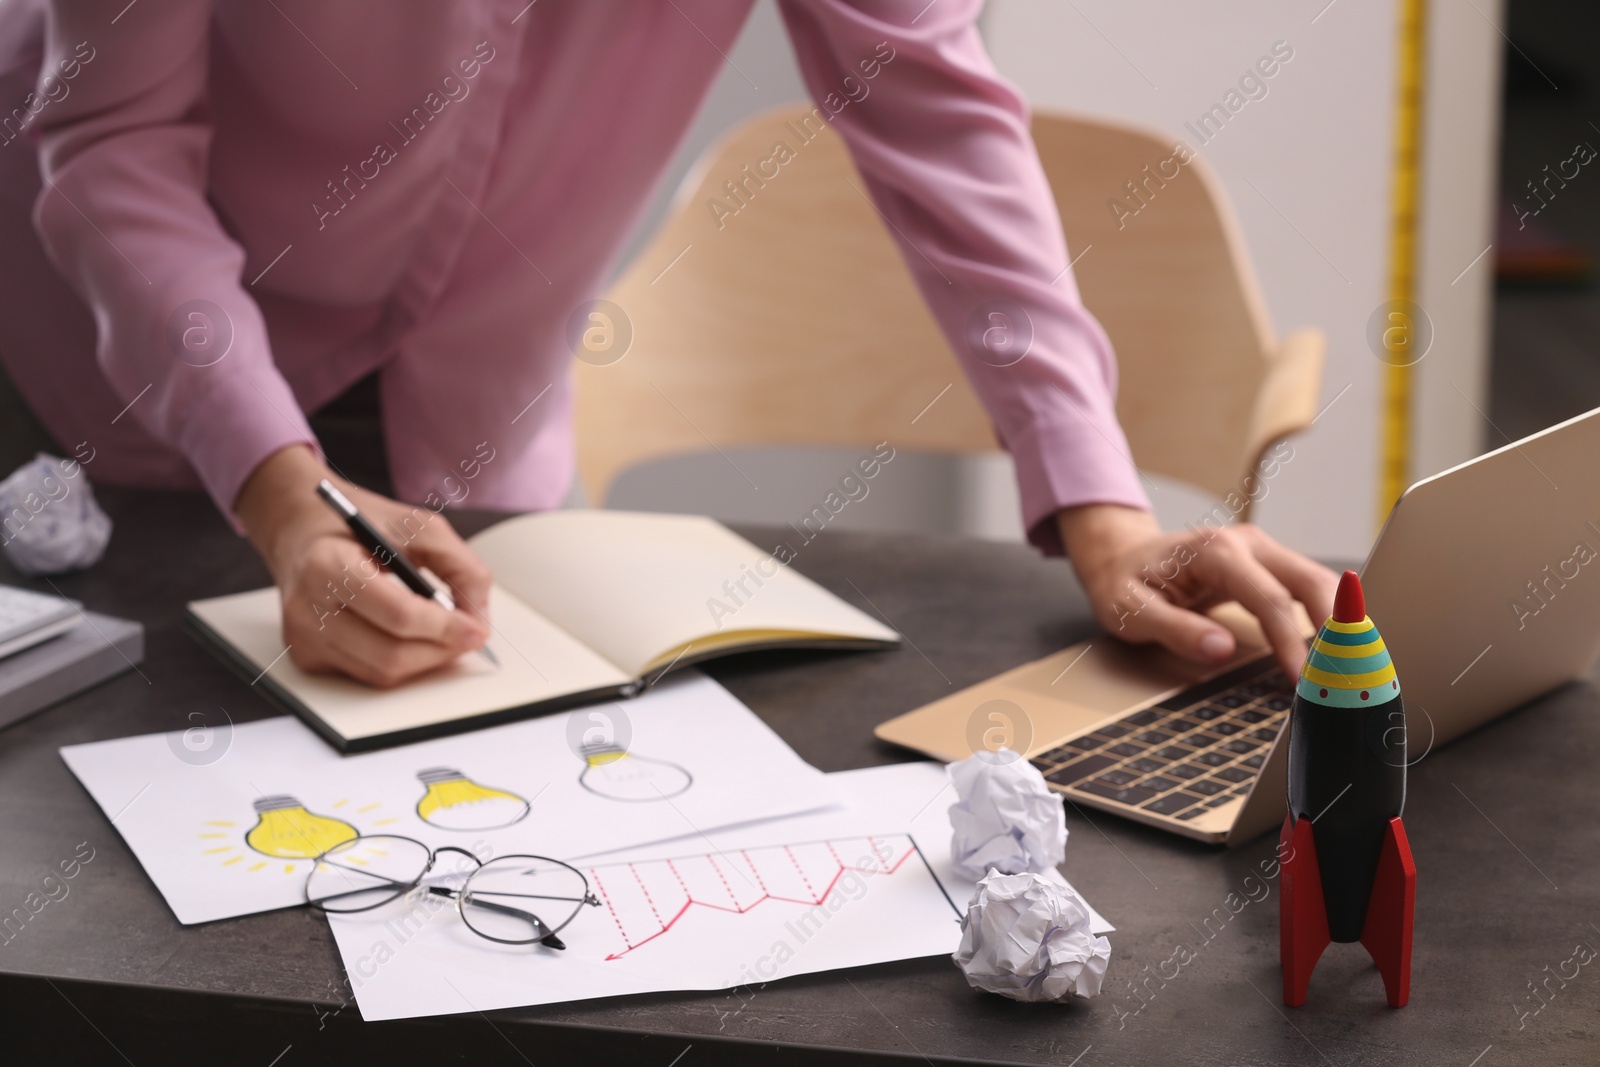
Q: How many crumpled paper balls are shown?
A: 3